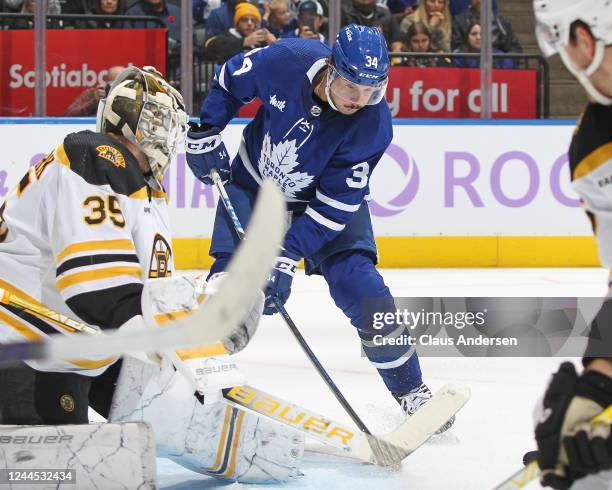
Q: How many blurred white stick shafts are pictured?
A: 1